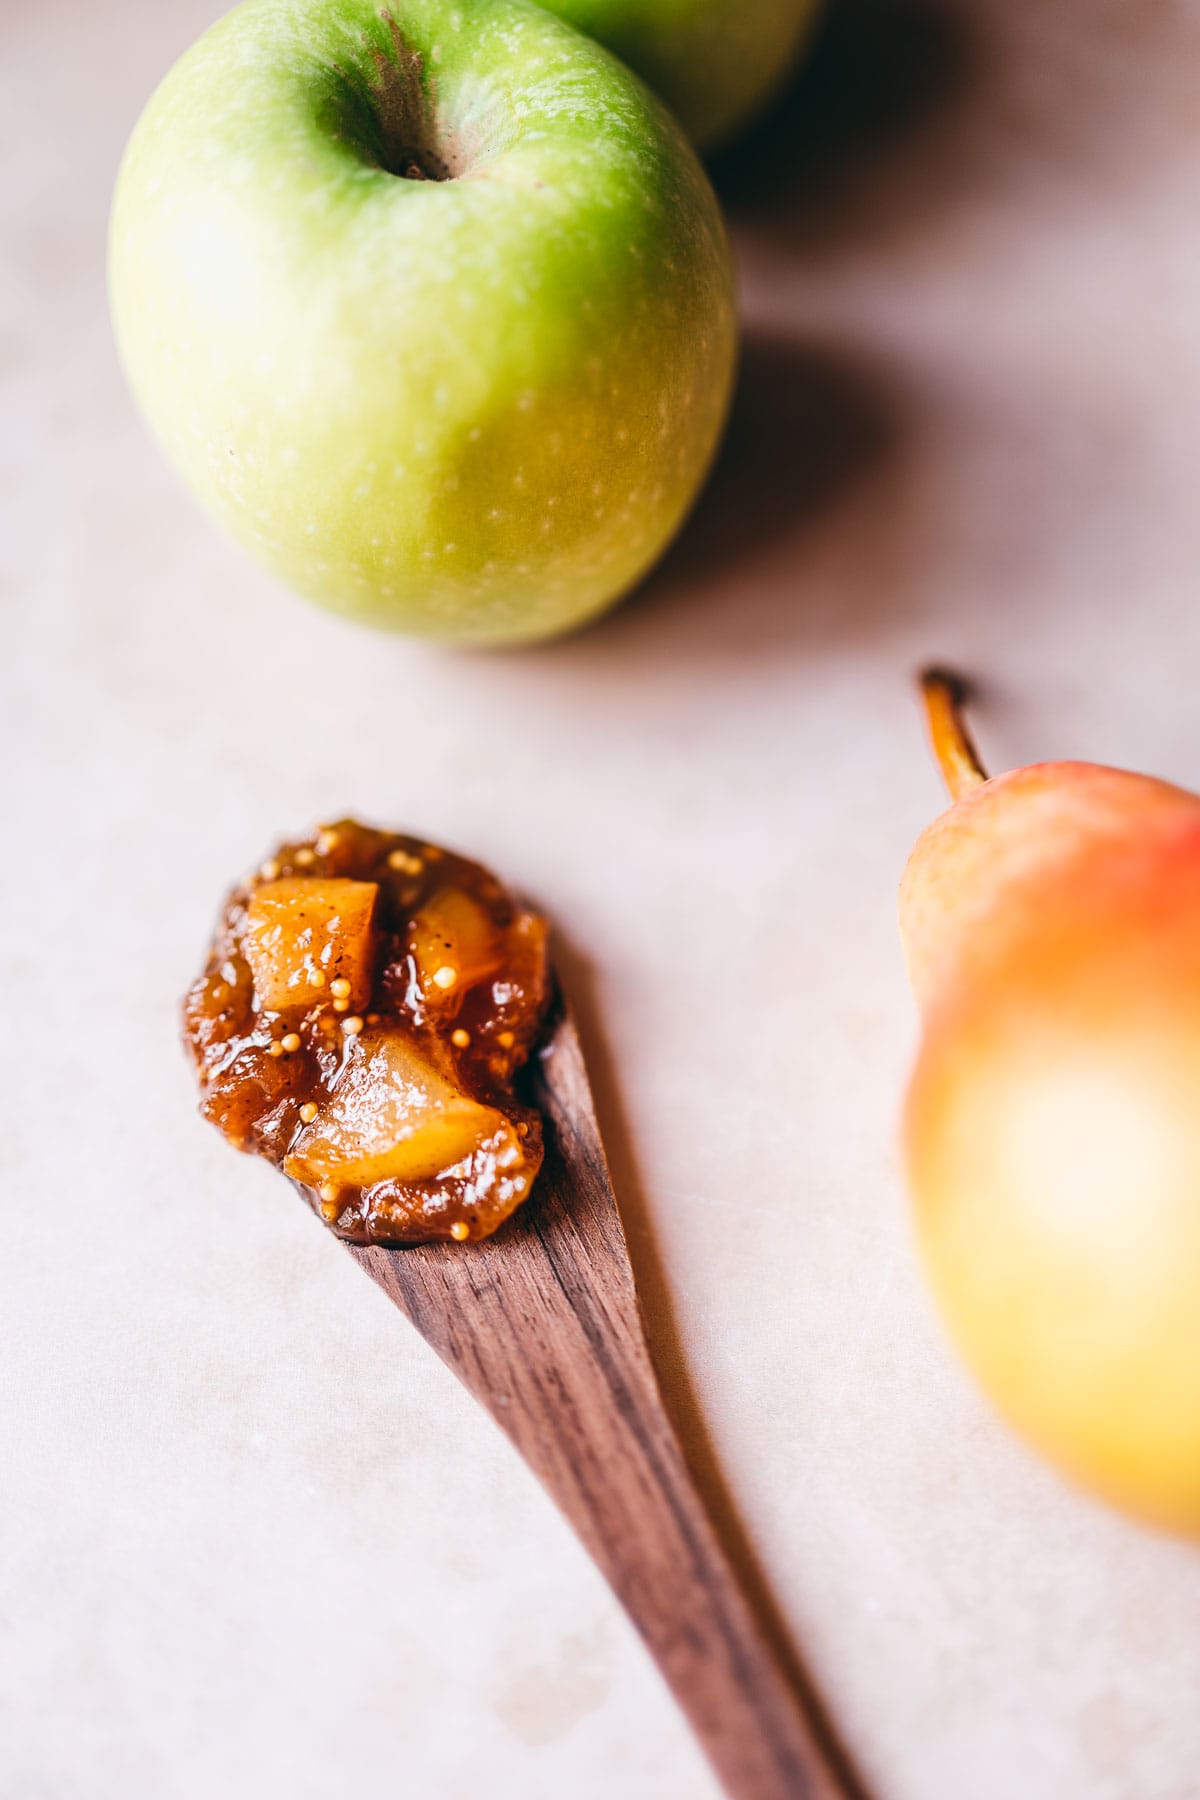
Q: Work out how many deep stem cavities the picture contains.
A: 1